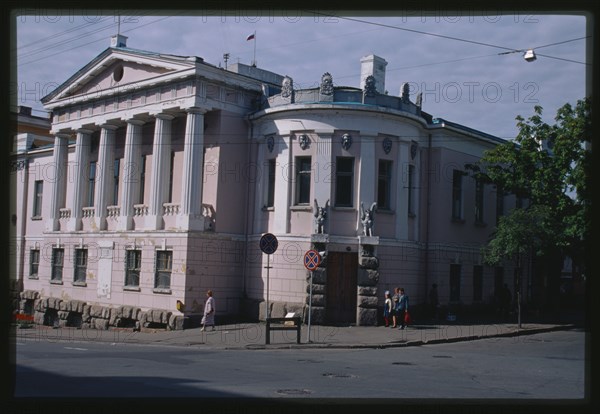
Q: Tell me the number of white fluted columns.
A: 6